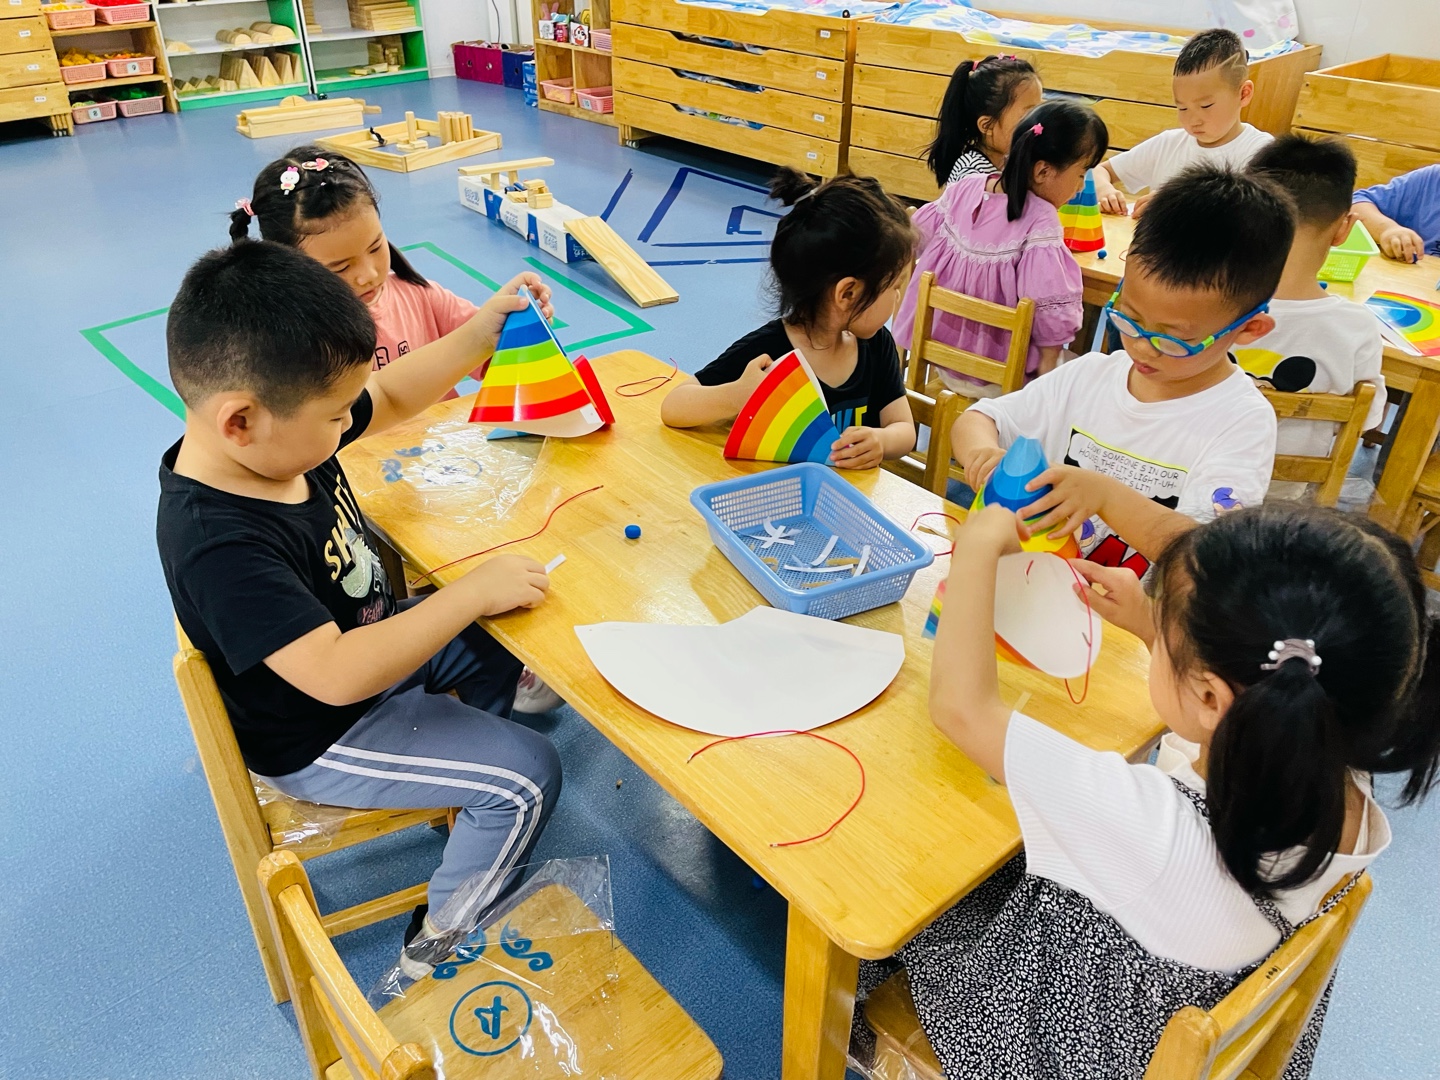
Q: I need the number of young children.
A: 10